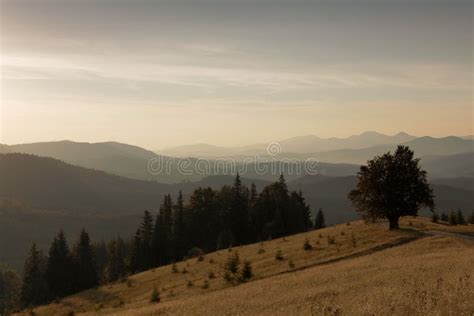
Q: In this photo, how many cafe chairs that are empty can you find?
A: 0